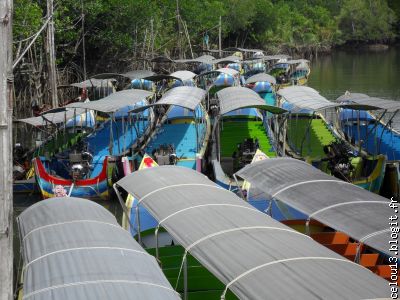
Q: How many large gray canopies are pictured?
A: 3